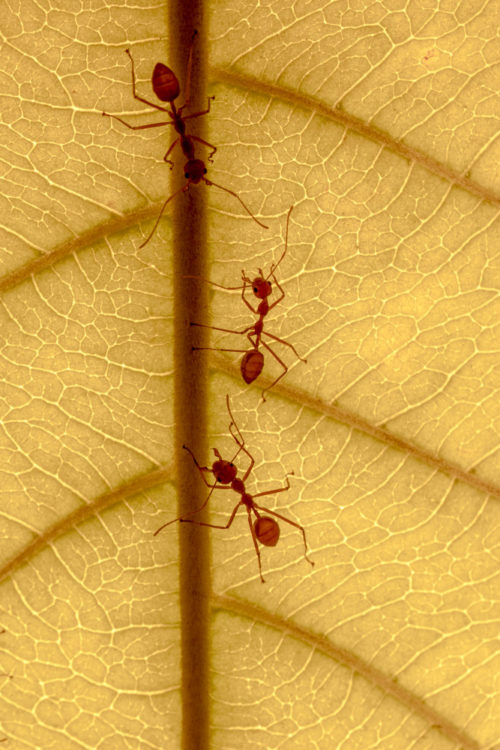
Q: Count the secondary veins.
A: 5